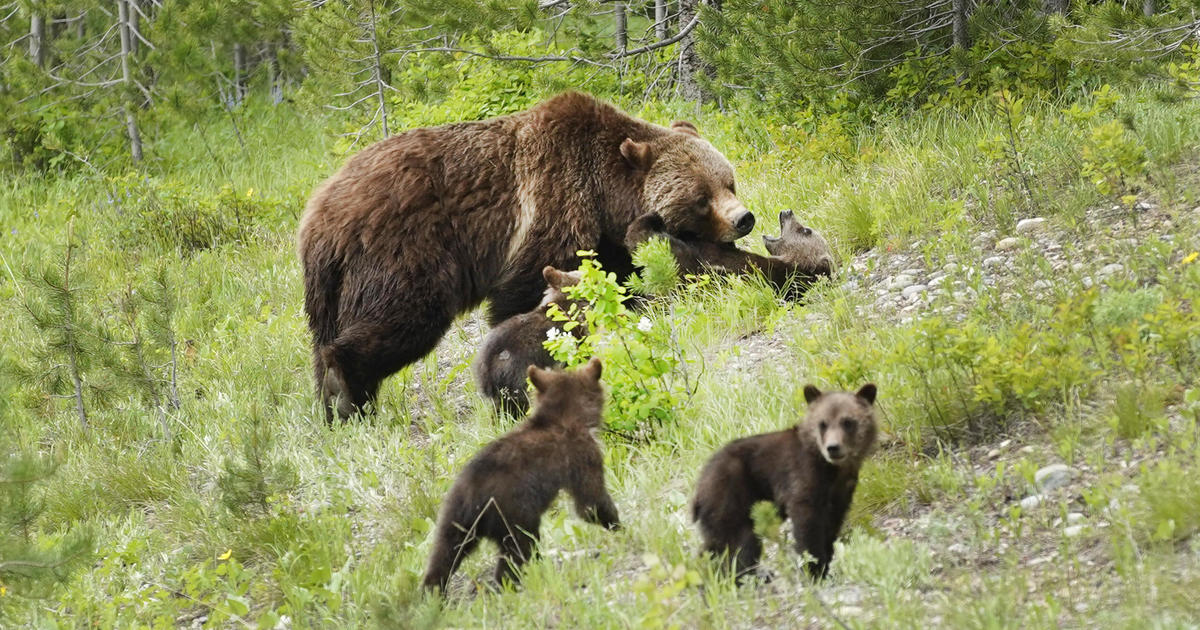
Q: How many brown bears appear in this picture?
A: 5